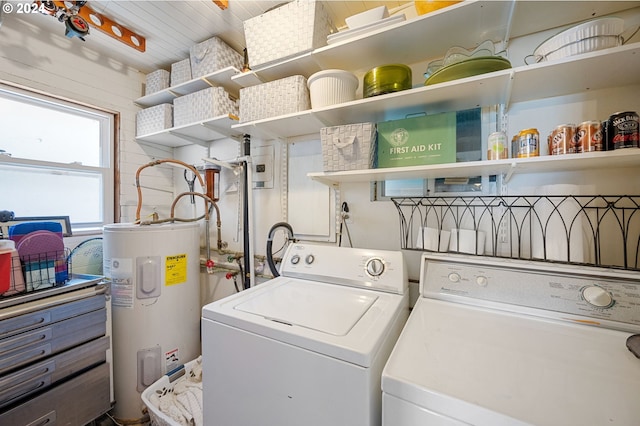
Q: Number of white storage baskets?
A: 8